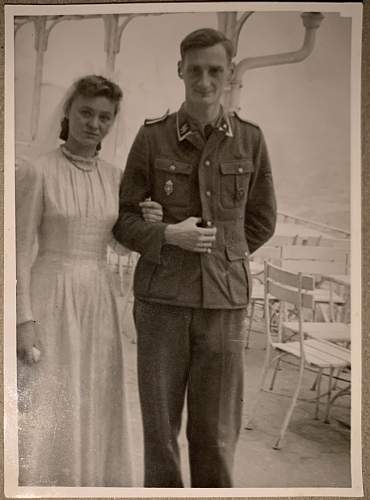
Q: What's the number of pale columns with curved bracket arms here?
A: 3